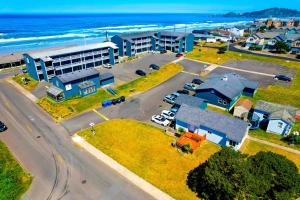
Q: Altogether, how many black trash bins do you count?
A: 3